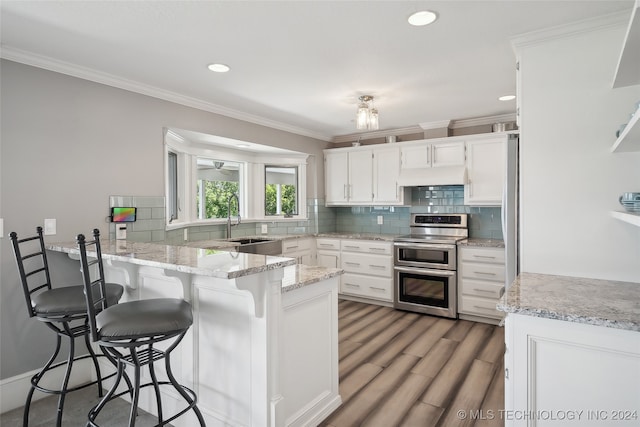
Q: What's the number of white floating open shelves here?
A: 3